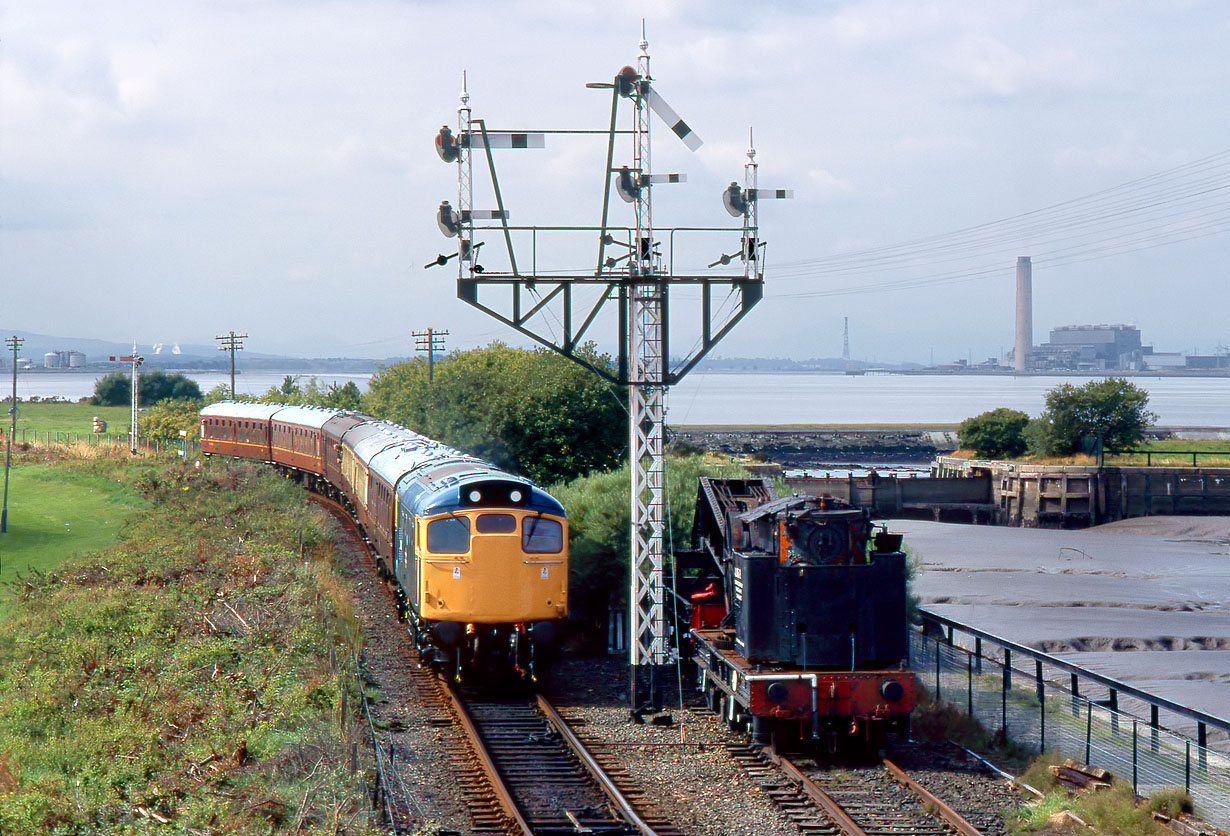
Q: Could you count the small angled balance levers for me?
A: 4